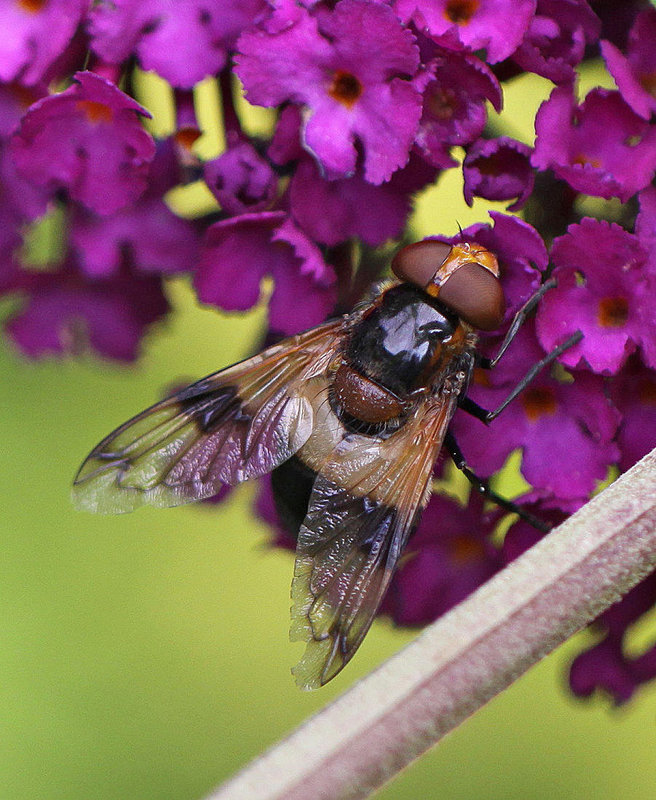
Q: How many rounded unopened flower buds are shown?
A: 1